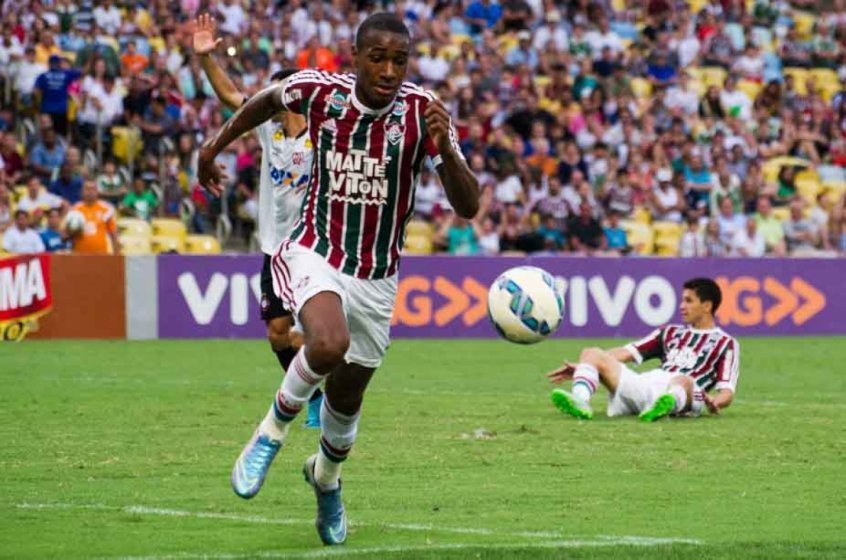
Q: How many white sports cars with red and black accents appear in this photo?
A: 0